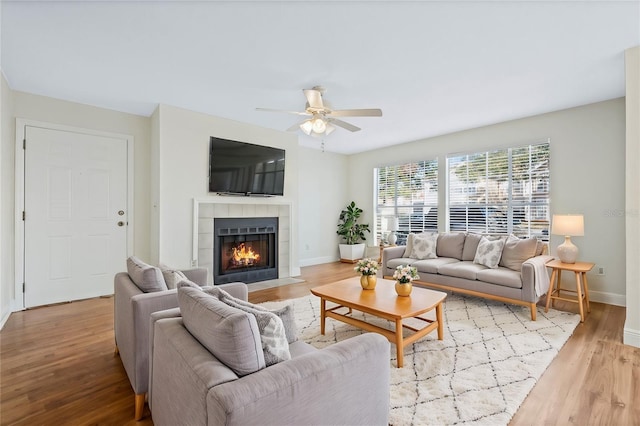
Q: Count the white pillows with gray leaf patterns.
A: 2